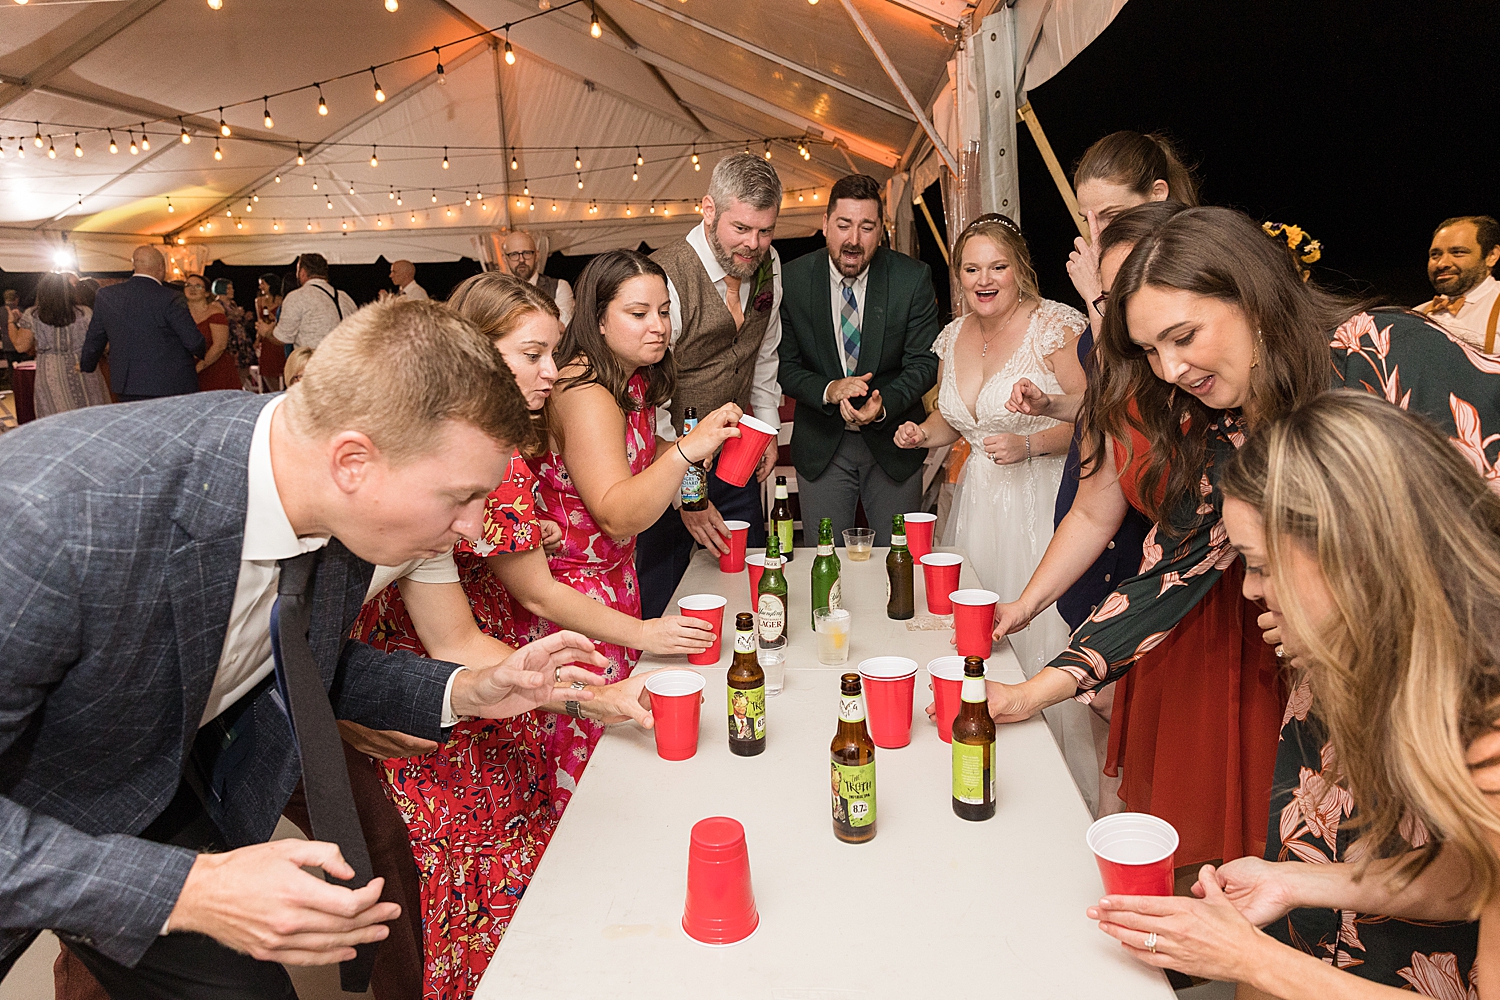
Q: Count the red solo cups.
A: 13